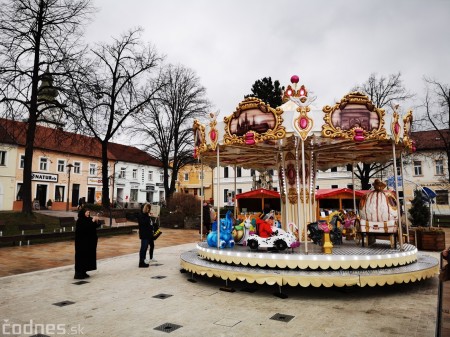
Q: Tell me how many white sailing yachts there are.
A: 0